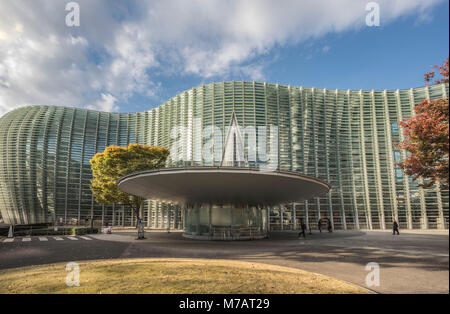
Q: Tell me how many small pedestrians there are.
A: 4